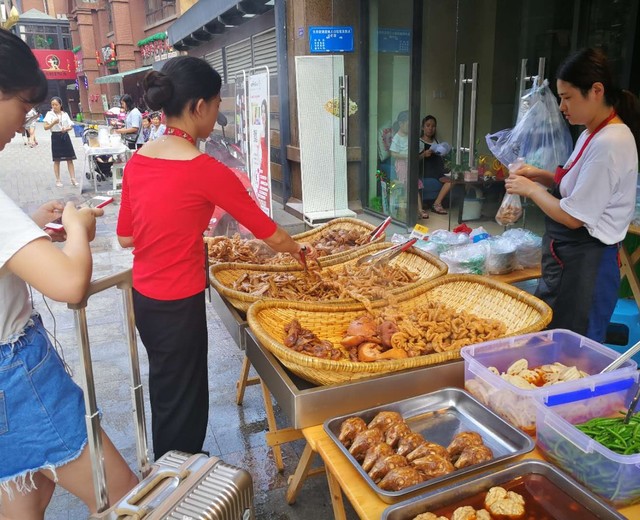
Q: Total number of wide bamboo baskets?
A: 3